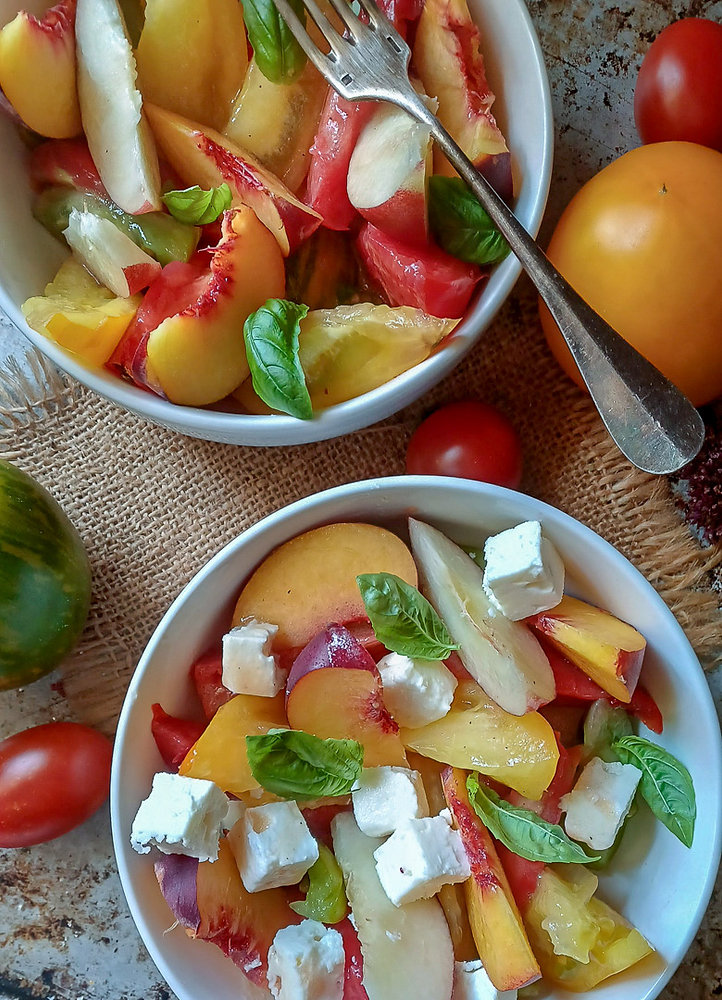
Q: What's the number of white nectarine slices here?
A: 5